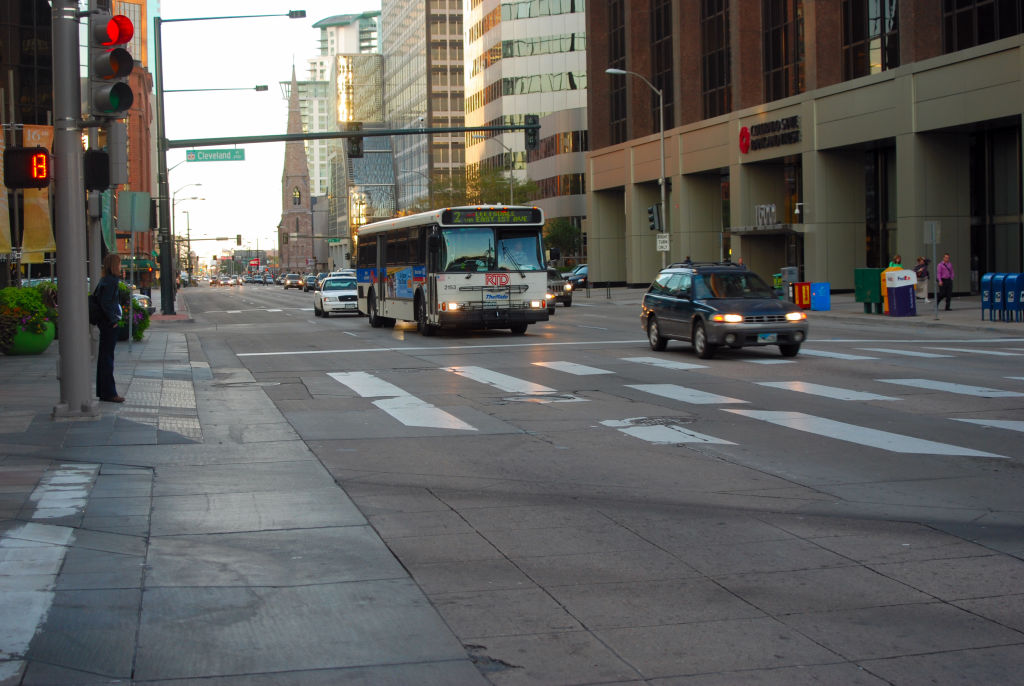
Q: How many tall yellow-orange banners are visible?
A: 2